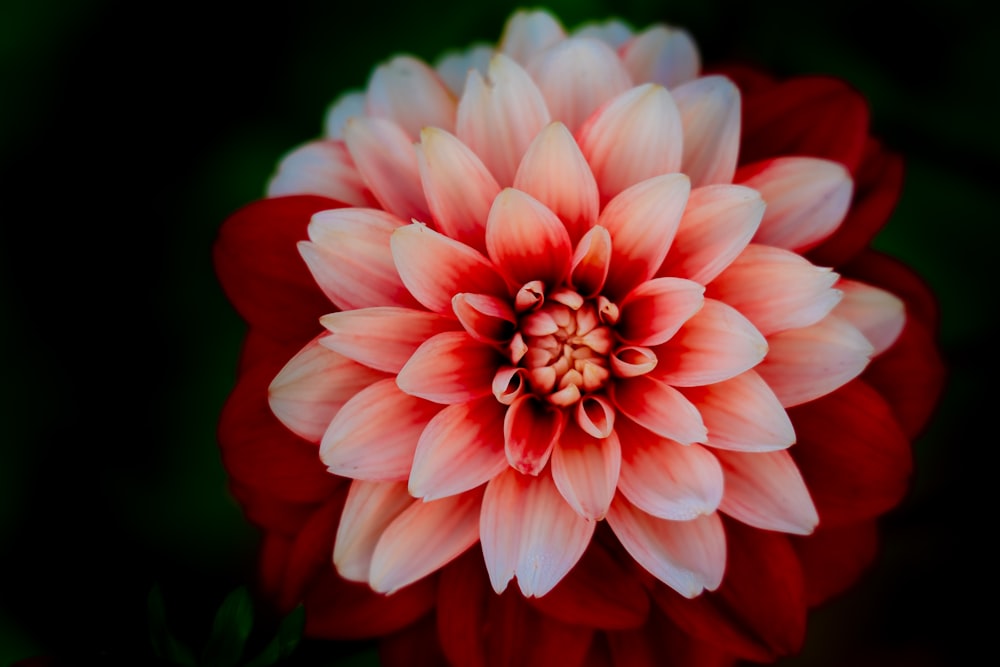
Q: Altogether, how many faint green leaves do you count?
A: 3